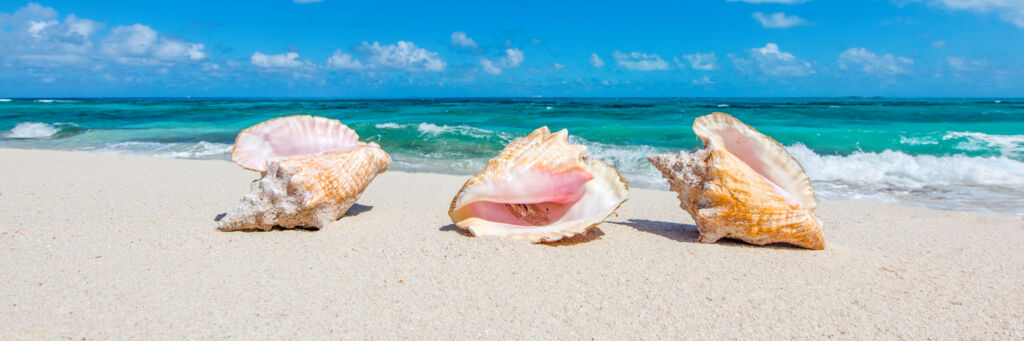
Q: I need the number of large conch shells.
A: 3